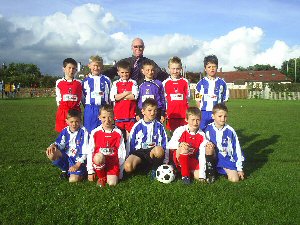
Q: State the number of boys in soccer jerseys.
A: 11